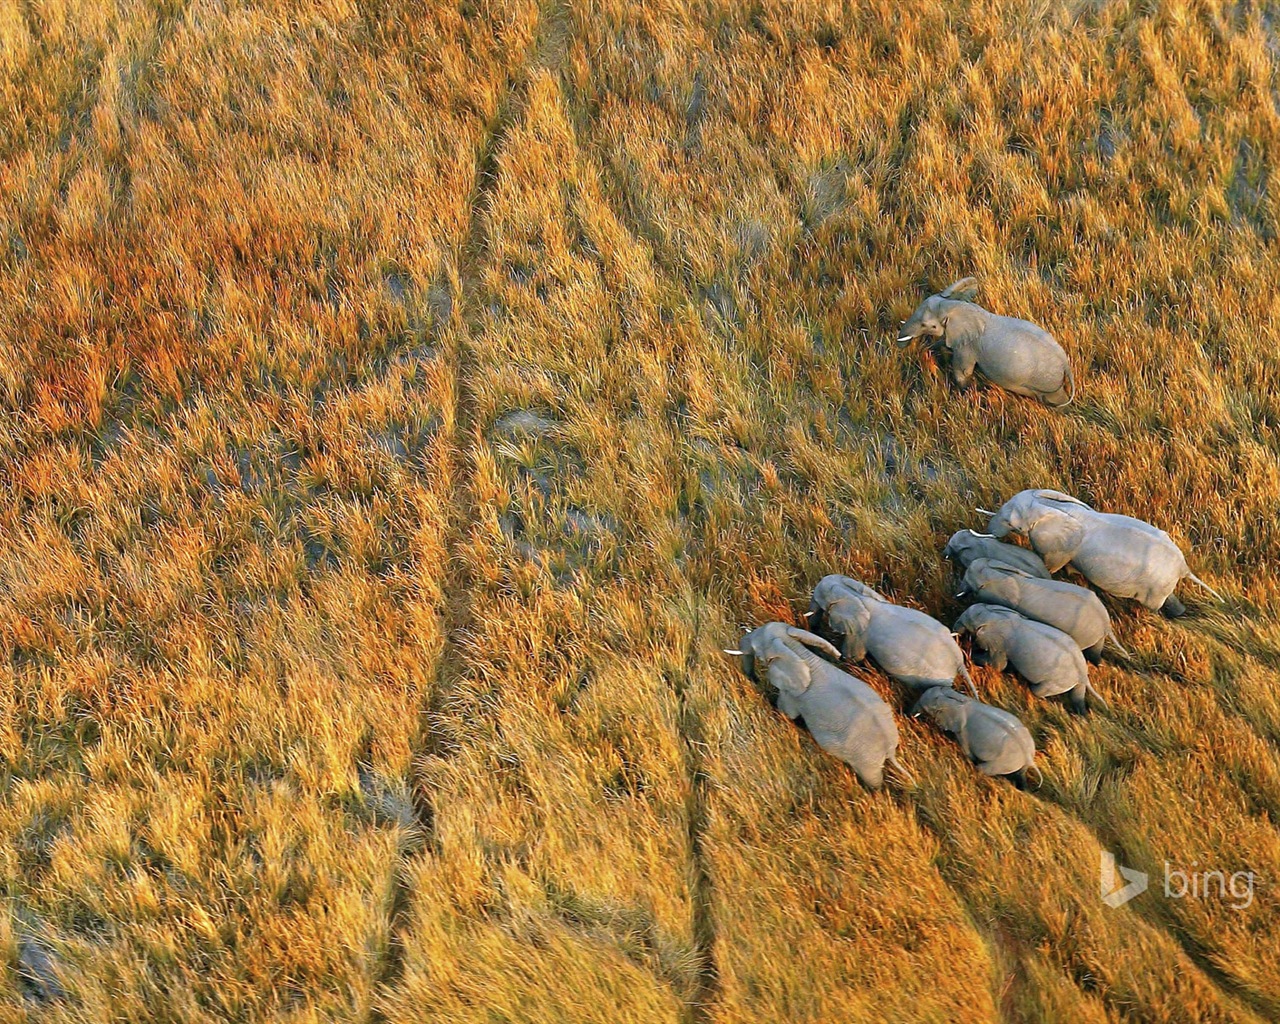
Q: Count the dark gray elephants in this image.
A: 8